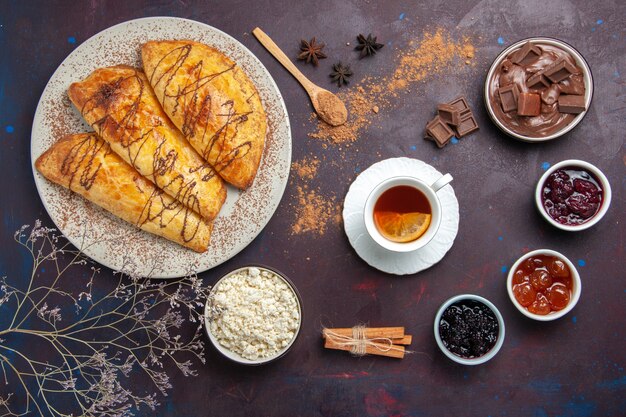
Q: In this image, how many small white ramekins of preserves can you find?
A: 3